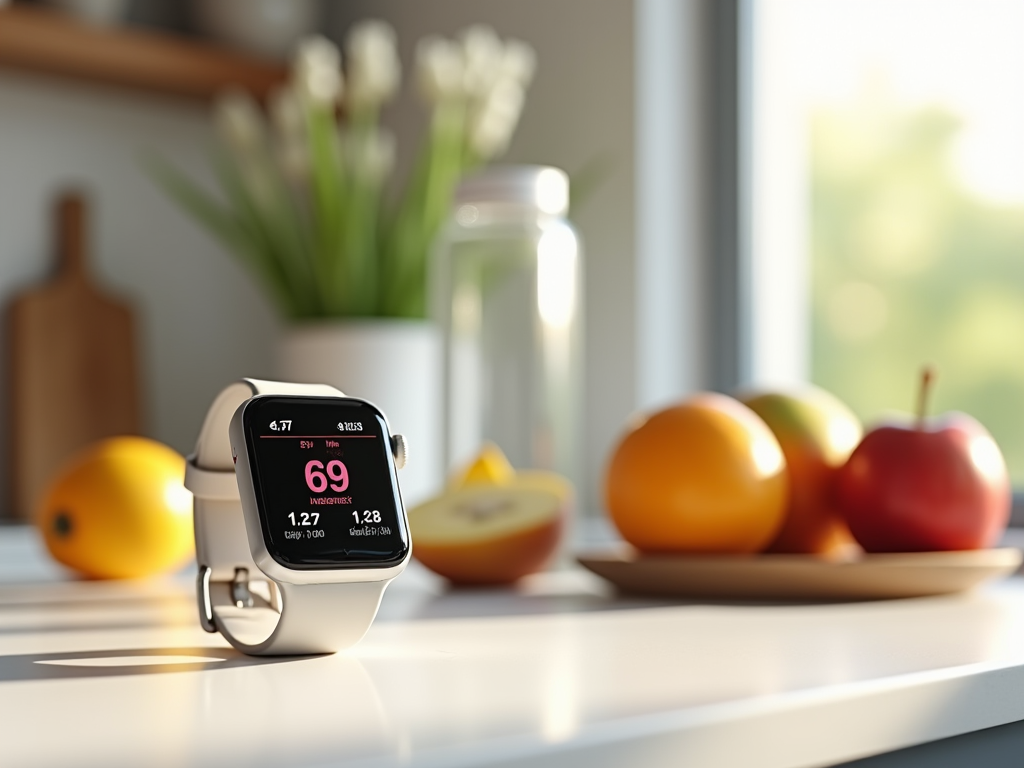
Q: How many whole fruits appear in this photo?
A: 4